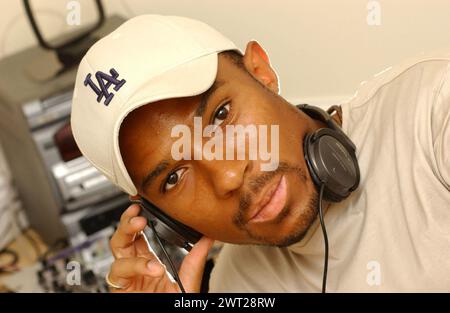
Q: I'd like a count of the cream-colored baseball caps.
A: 1